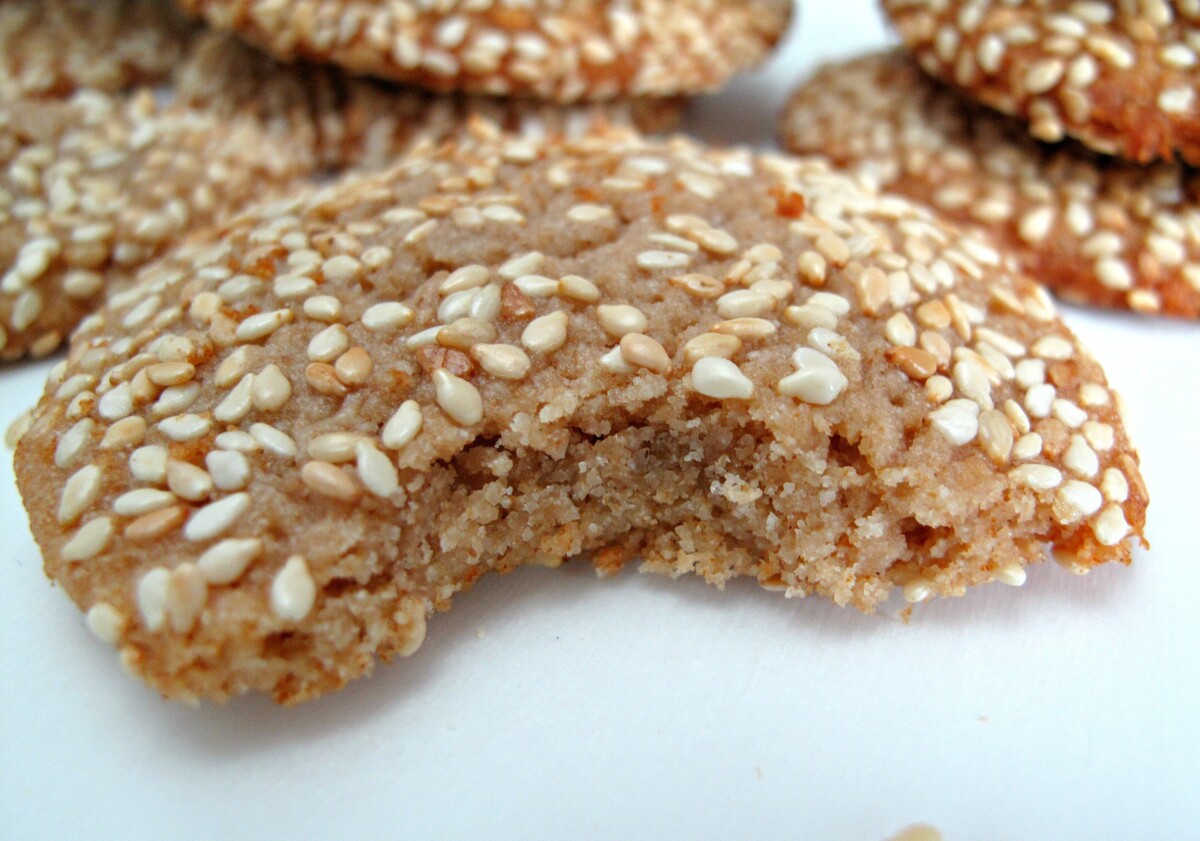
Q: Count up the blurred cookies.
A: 6